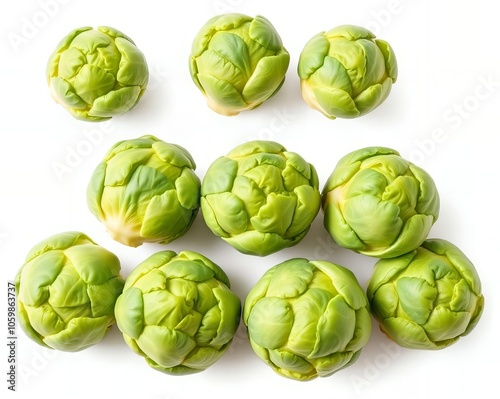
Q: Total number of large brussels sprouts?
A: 7